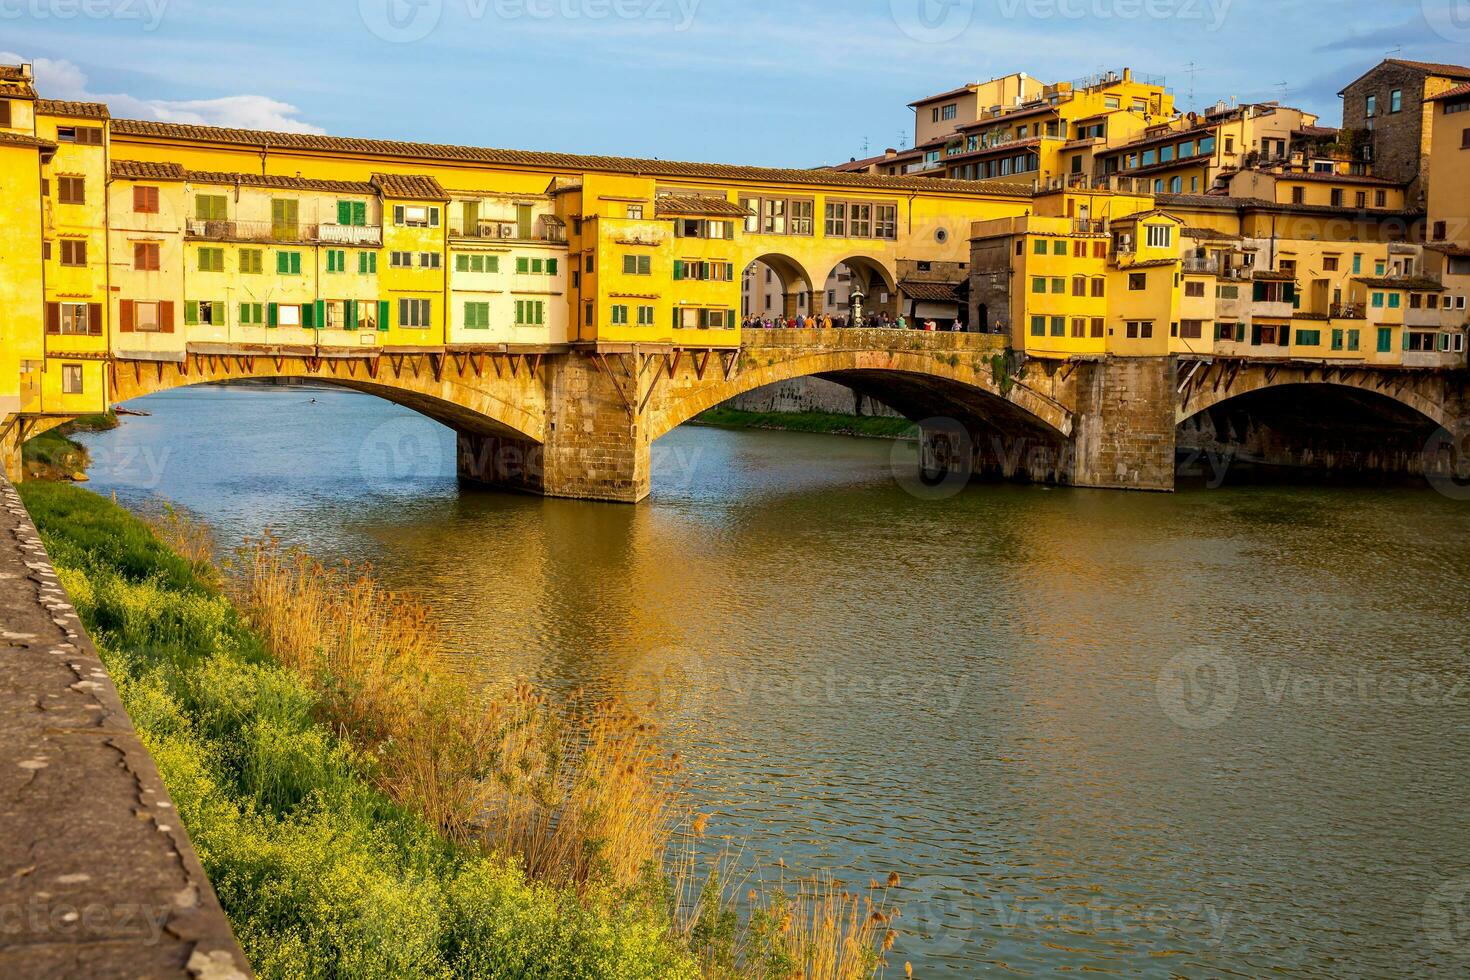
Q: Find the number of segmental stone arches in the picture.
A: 3